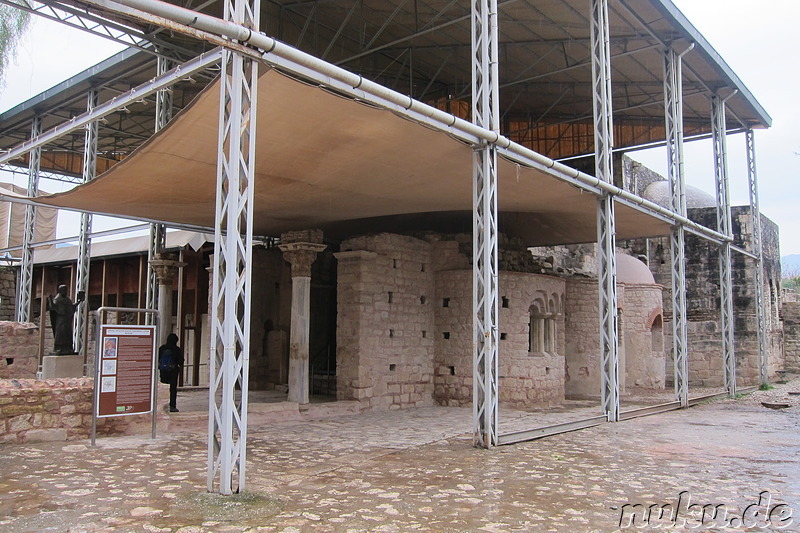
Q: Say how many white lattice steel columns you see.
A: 9